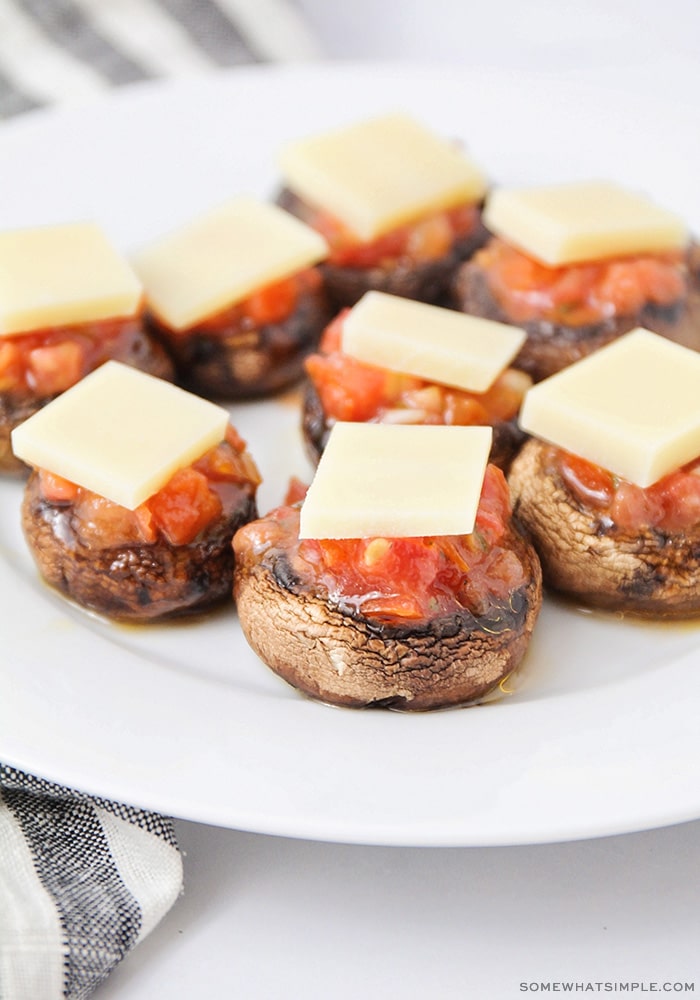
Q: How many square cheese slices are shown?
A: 8